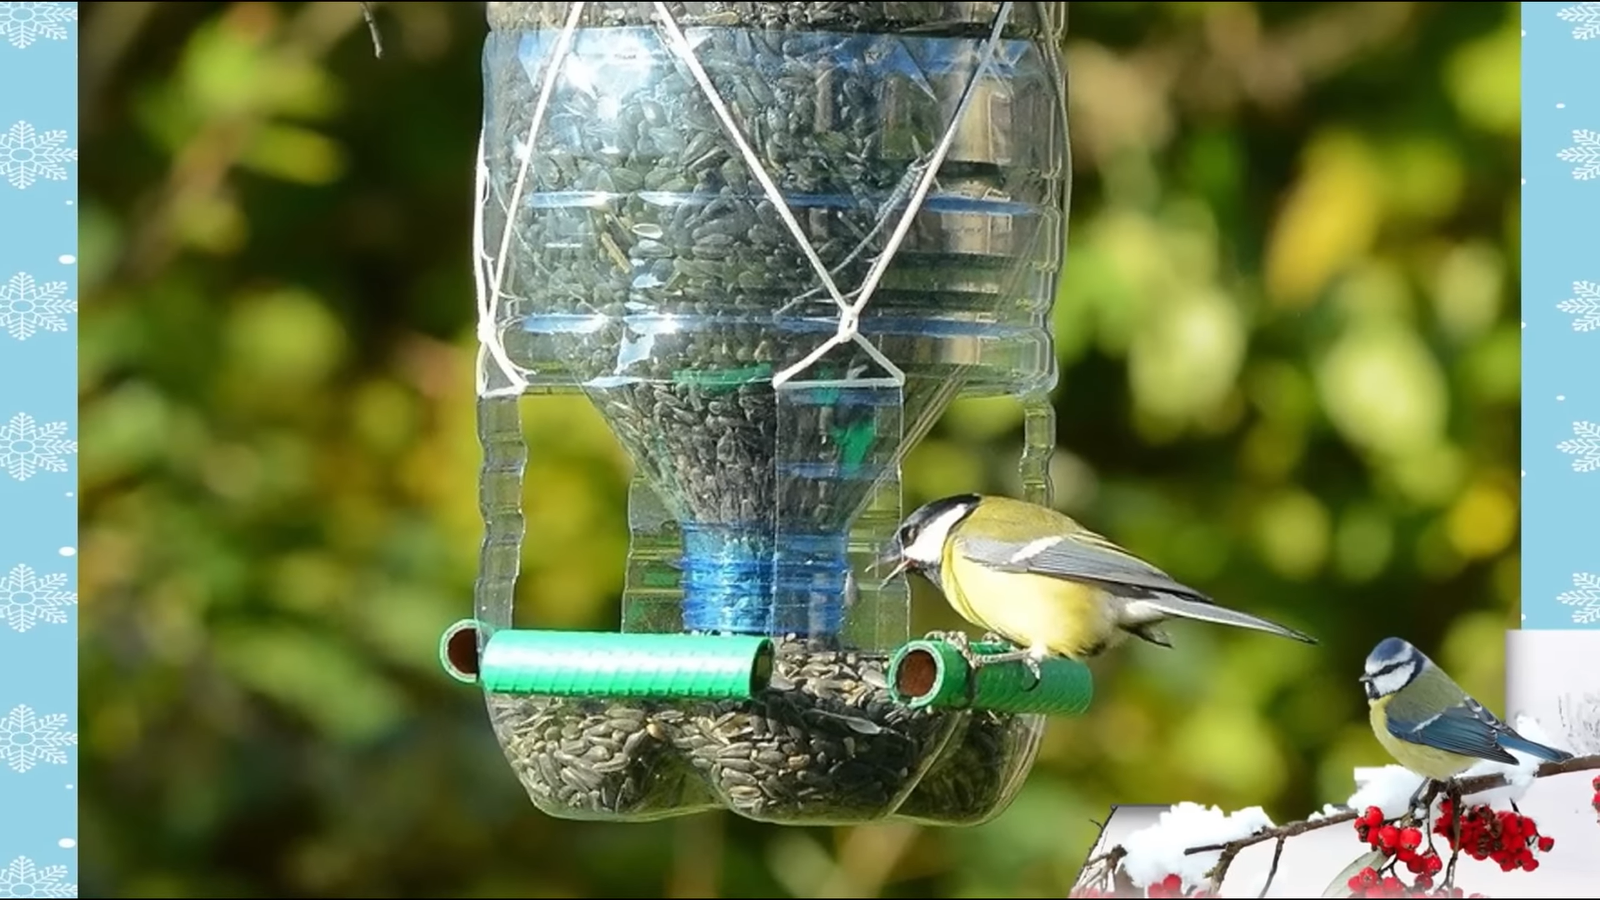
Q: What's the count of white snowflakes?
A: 12